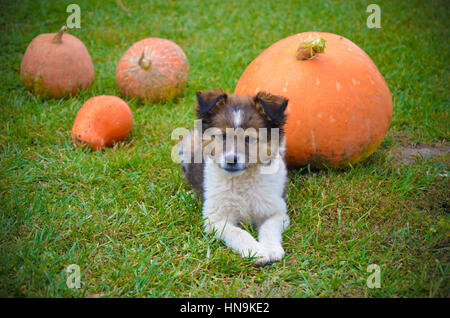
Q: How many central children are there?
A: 0